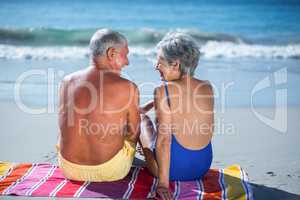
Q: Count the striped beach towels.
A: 1